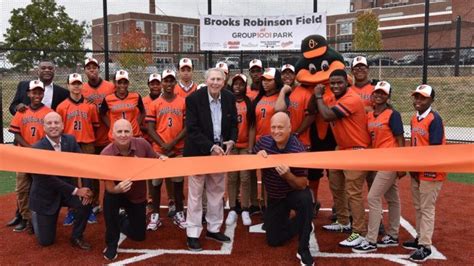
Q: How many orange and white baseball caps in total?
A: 15